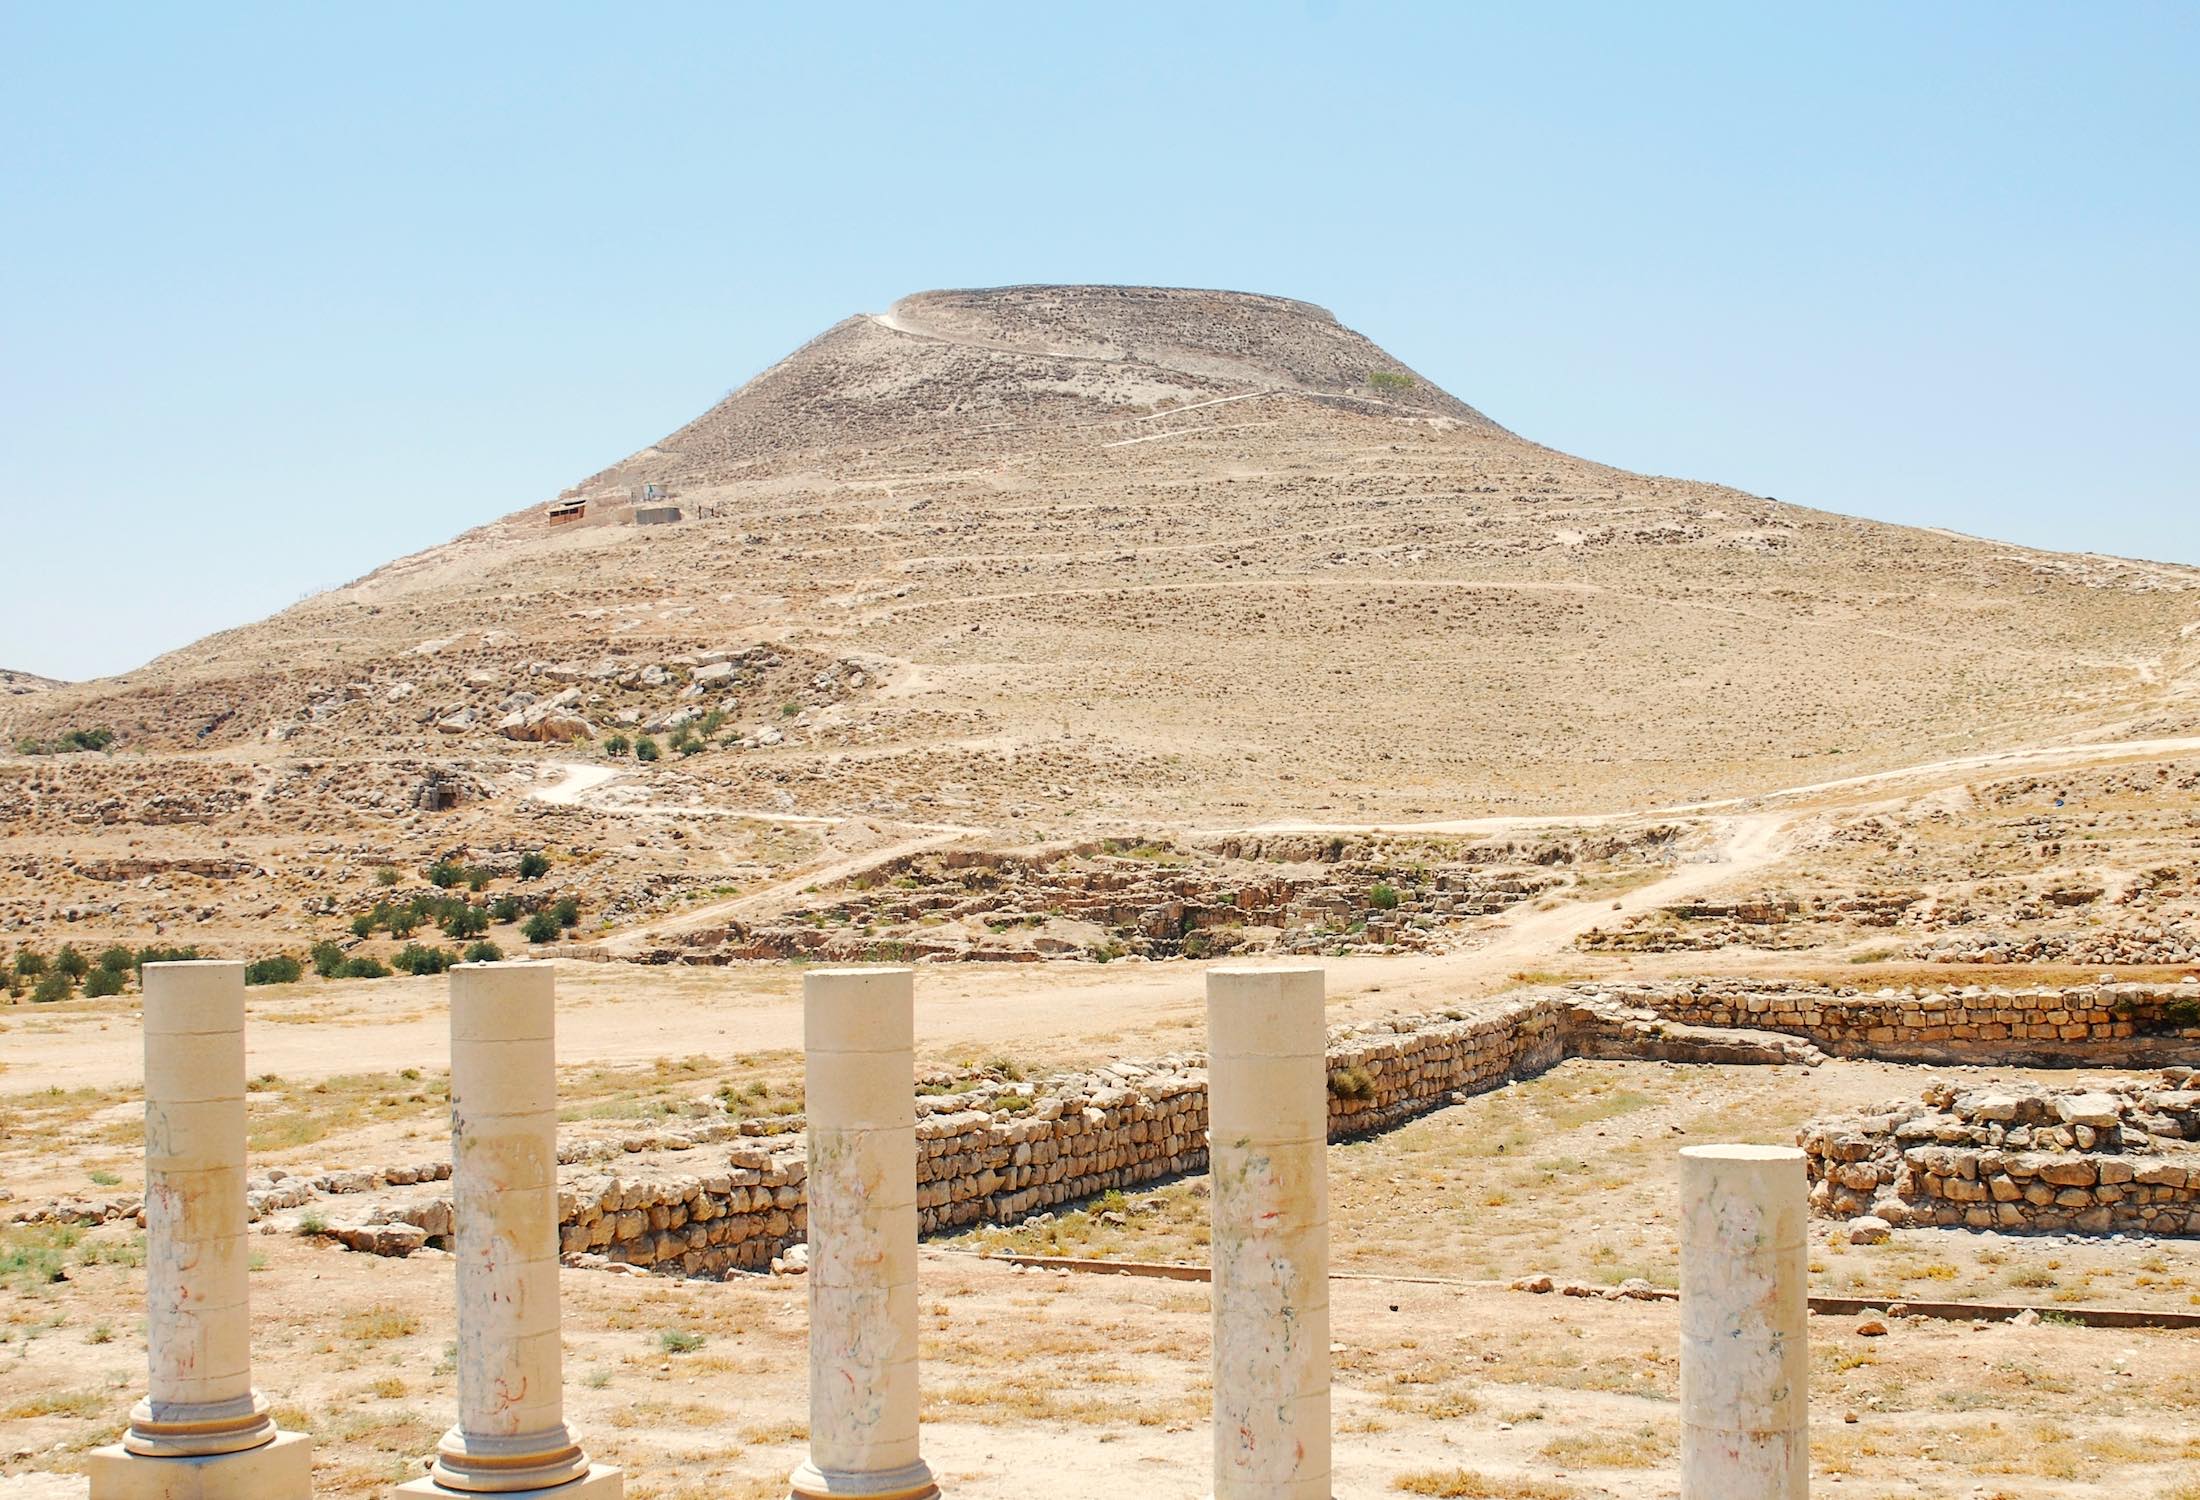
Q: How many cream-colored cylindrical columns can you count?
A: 5